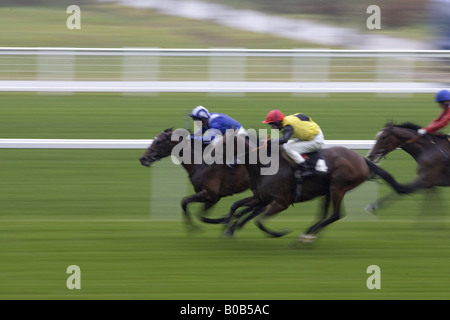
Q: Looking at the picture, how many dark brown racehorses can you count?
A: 3